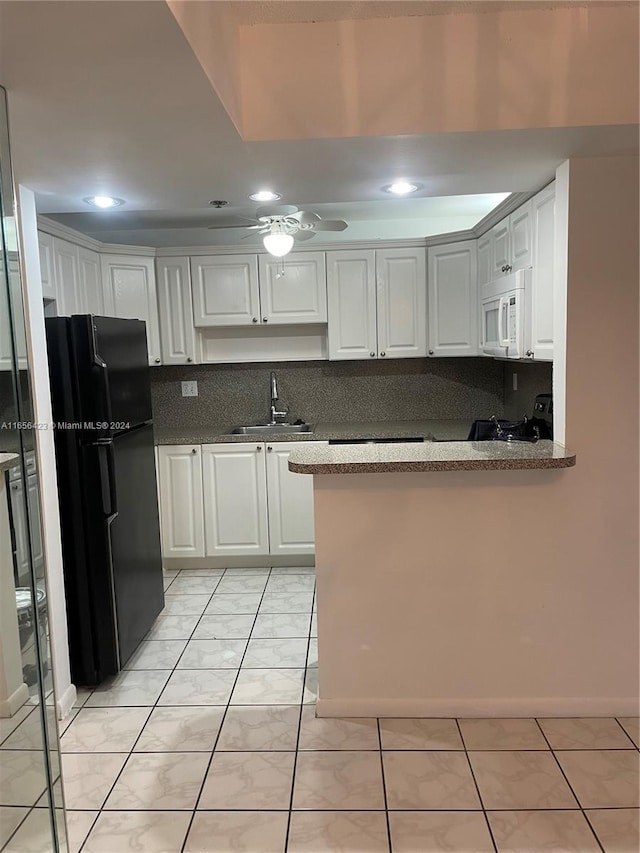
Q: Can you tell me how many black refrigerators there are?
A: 1